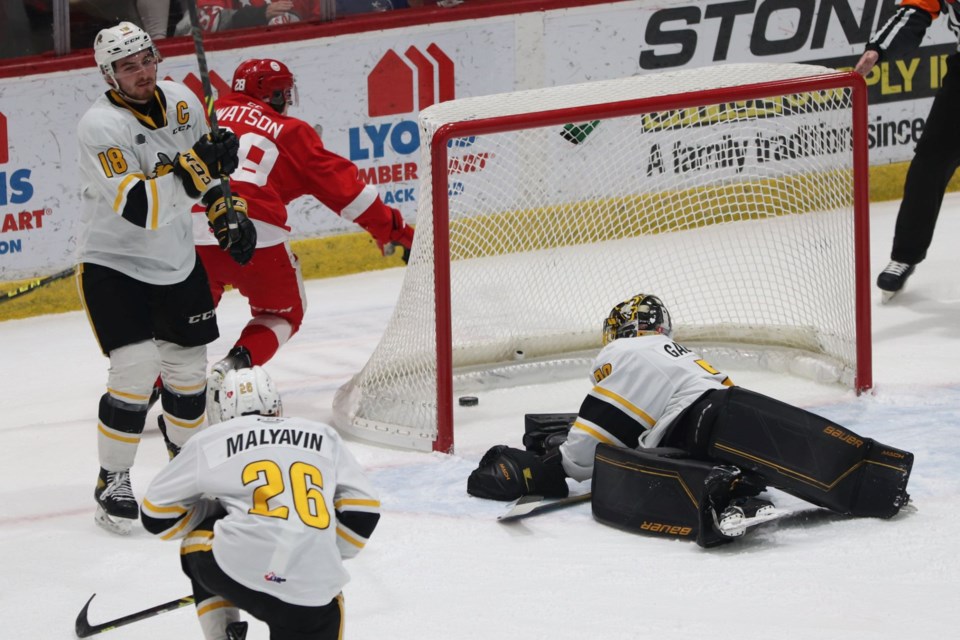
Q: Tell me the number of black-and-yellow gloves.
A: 2